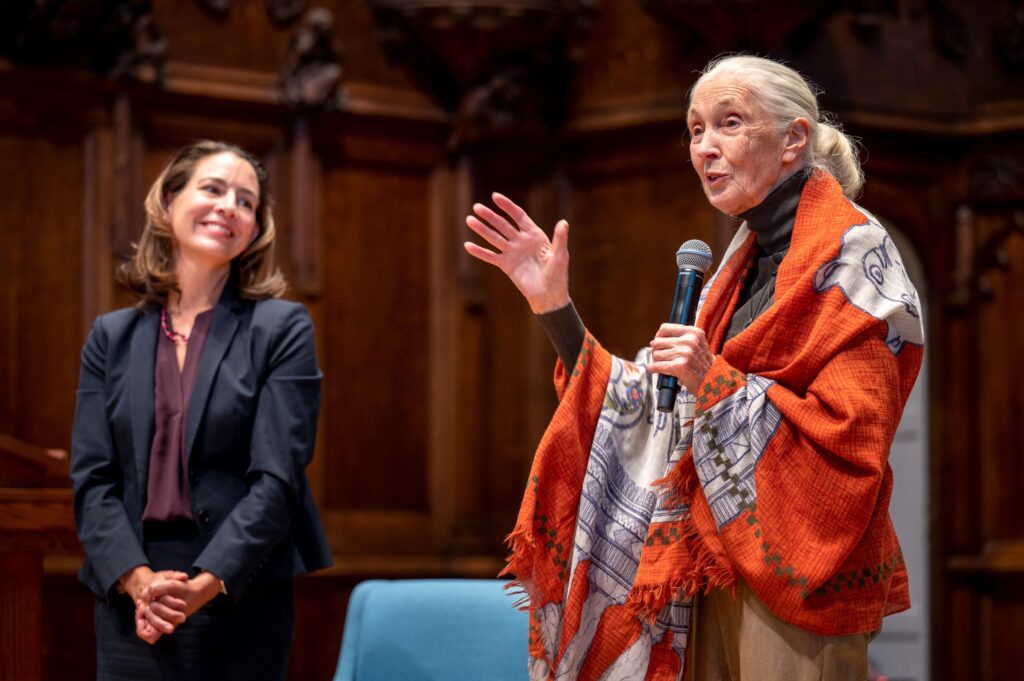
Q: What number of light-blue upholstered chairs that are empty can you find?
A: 1